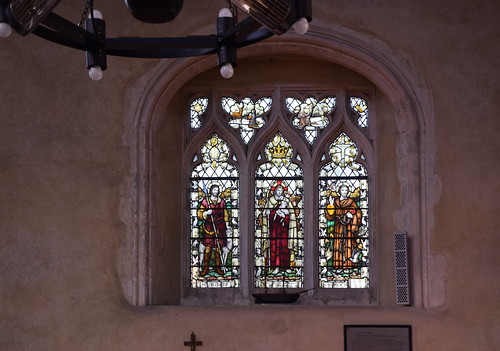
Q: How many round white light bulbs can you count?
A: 6